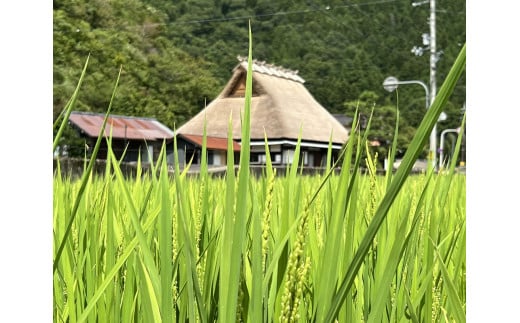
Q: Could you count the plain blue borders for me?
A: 0